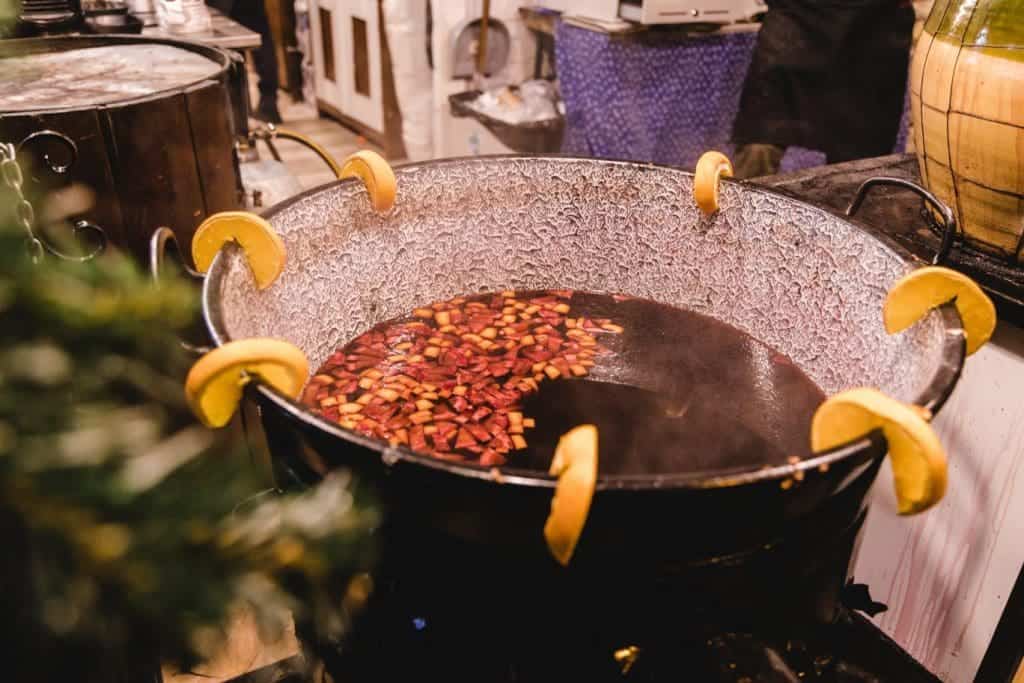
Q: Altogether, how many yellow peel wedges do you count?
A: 7